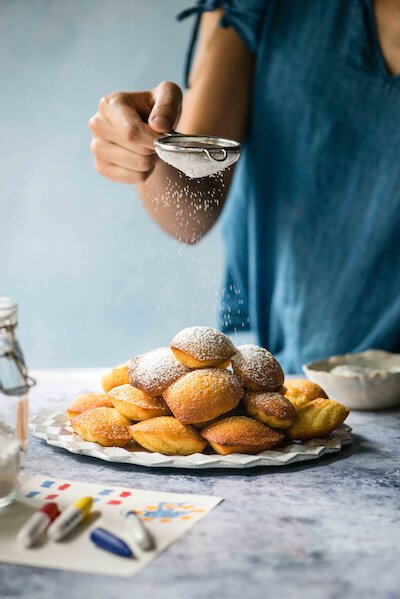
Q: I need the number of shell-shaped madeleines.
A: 13